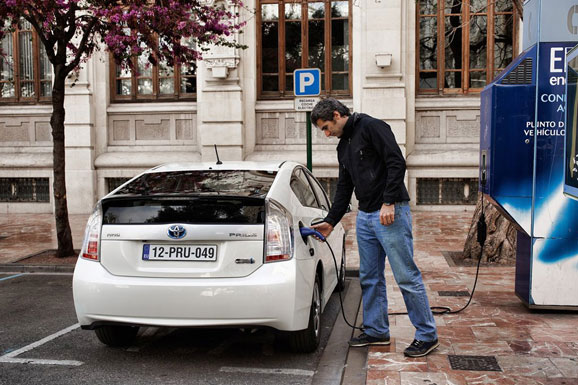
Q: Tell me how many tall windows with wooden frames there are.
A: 4